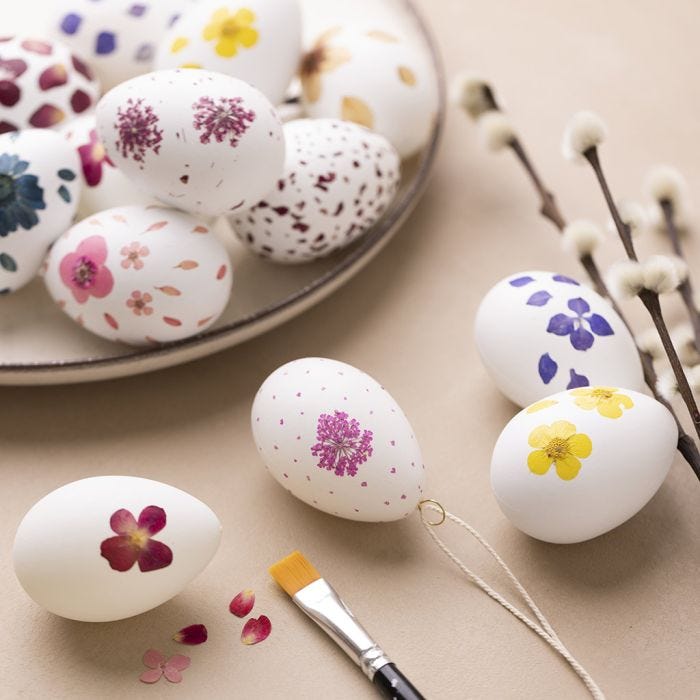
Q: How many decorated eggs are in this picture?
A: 13